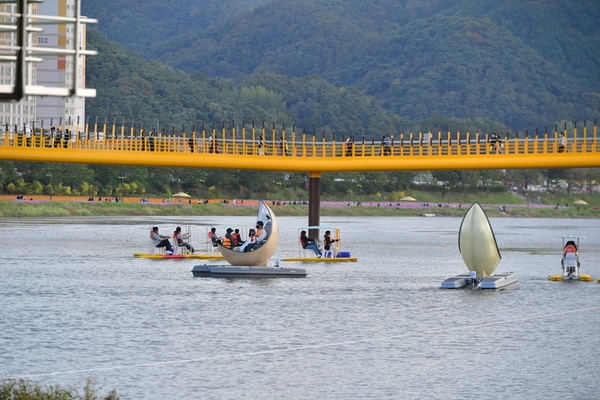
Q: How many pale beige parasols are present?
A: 3